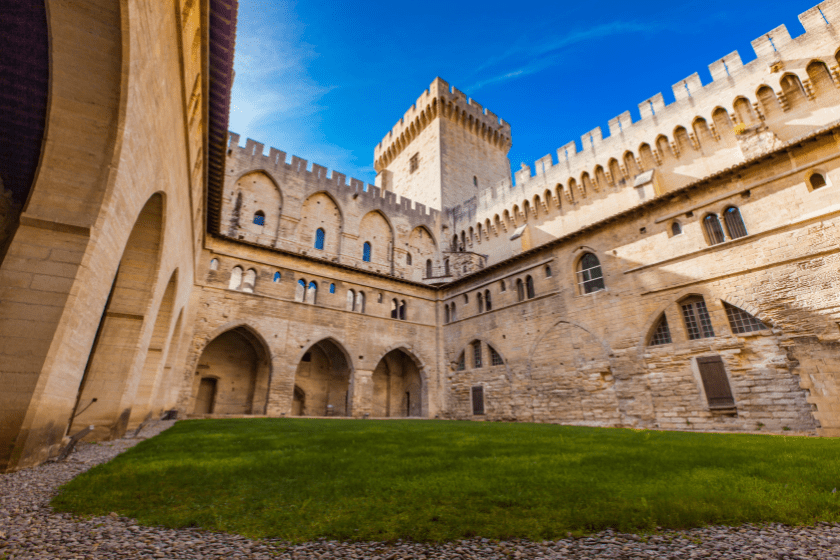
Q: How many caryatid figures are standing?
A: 0